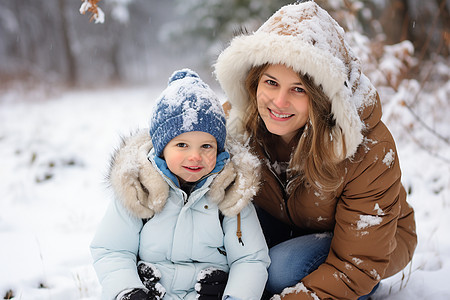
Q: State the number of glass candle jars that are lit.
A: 0